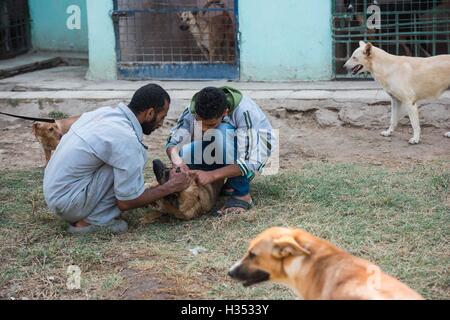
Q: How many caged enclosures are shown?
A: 3